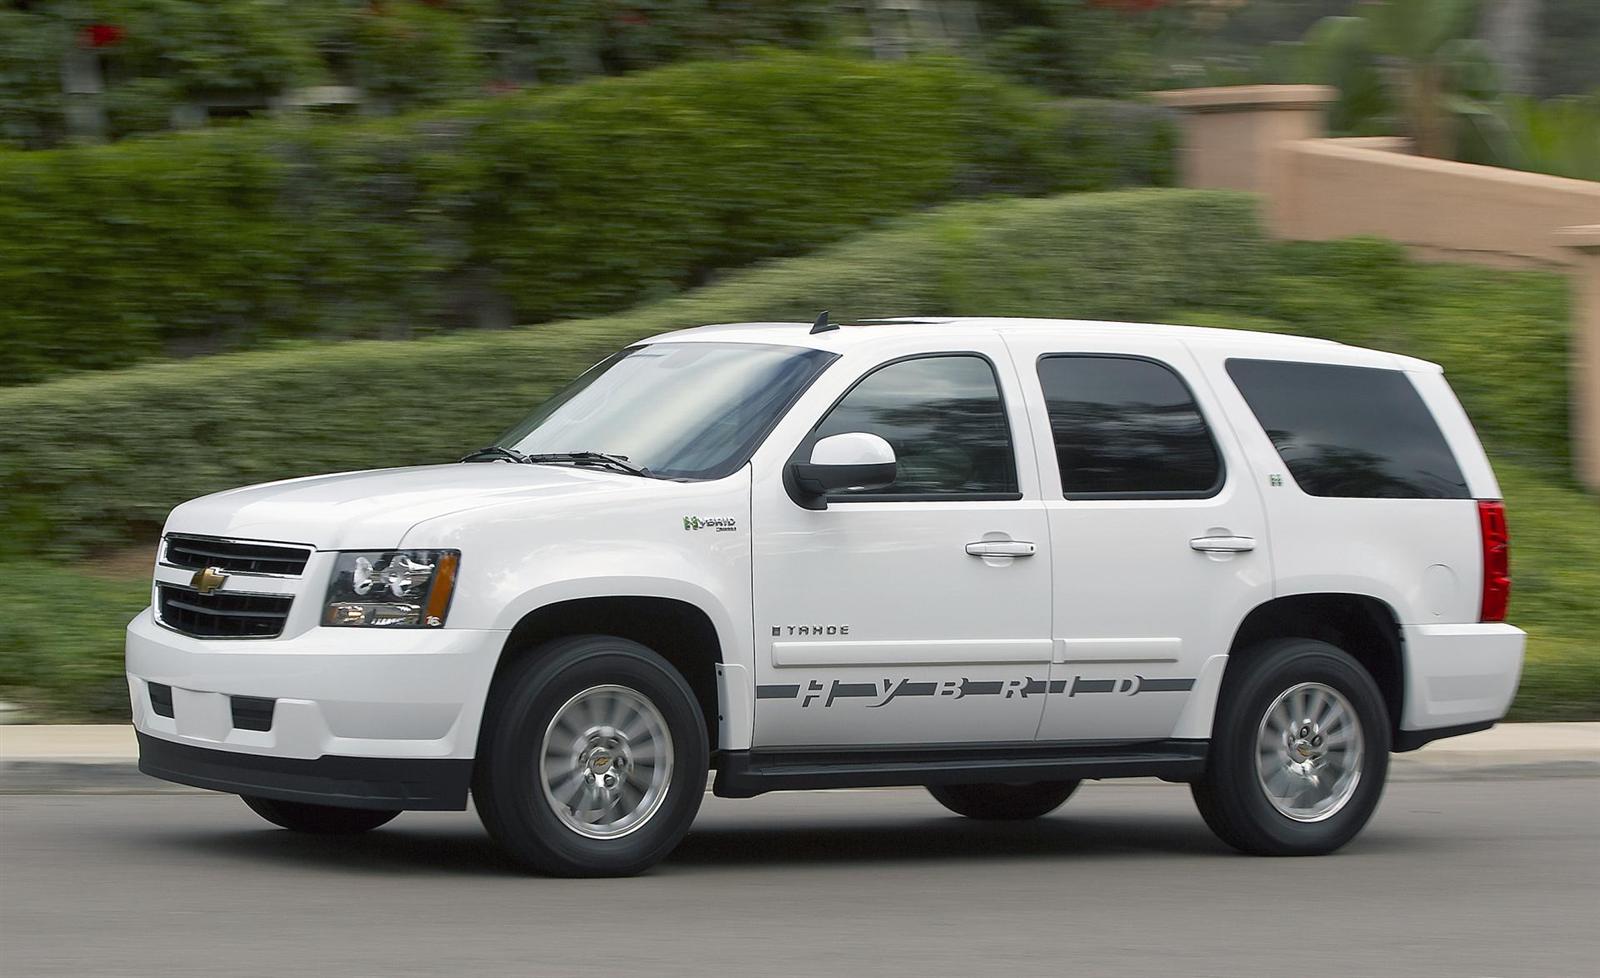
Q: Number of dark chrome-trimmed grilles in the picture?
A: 2